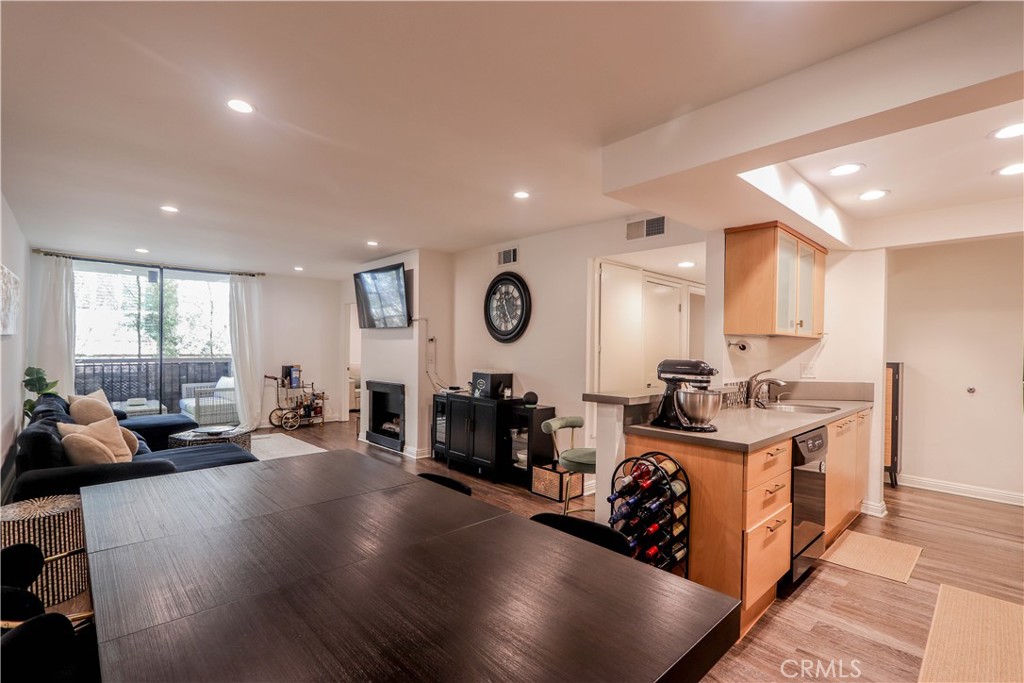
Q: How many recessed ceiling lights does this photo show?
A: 11